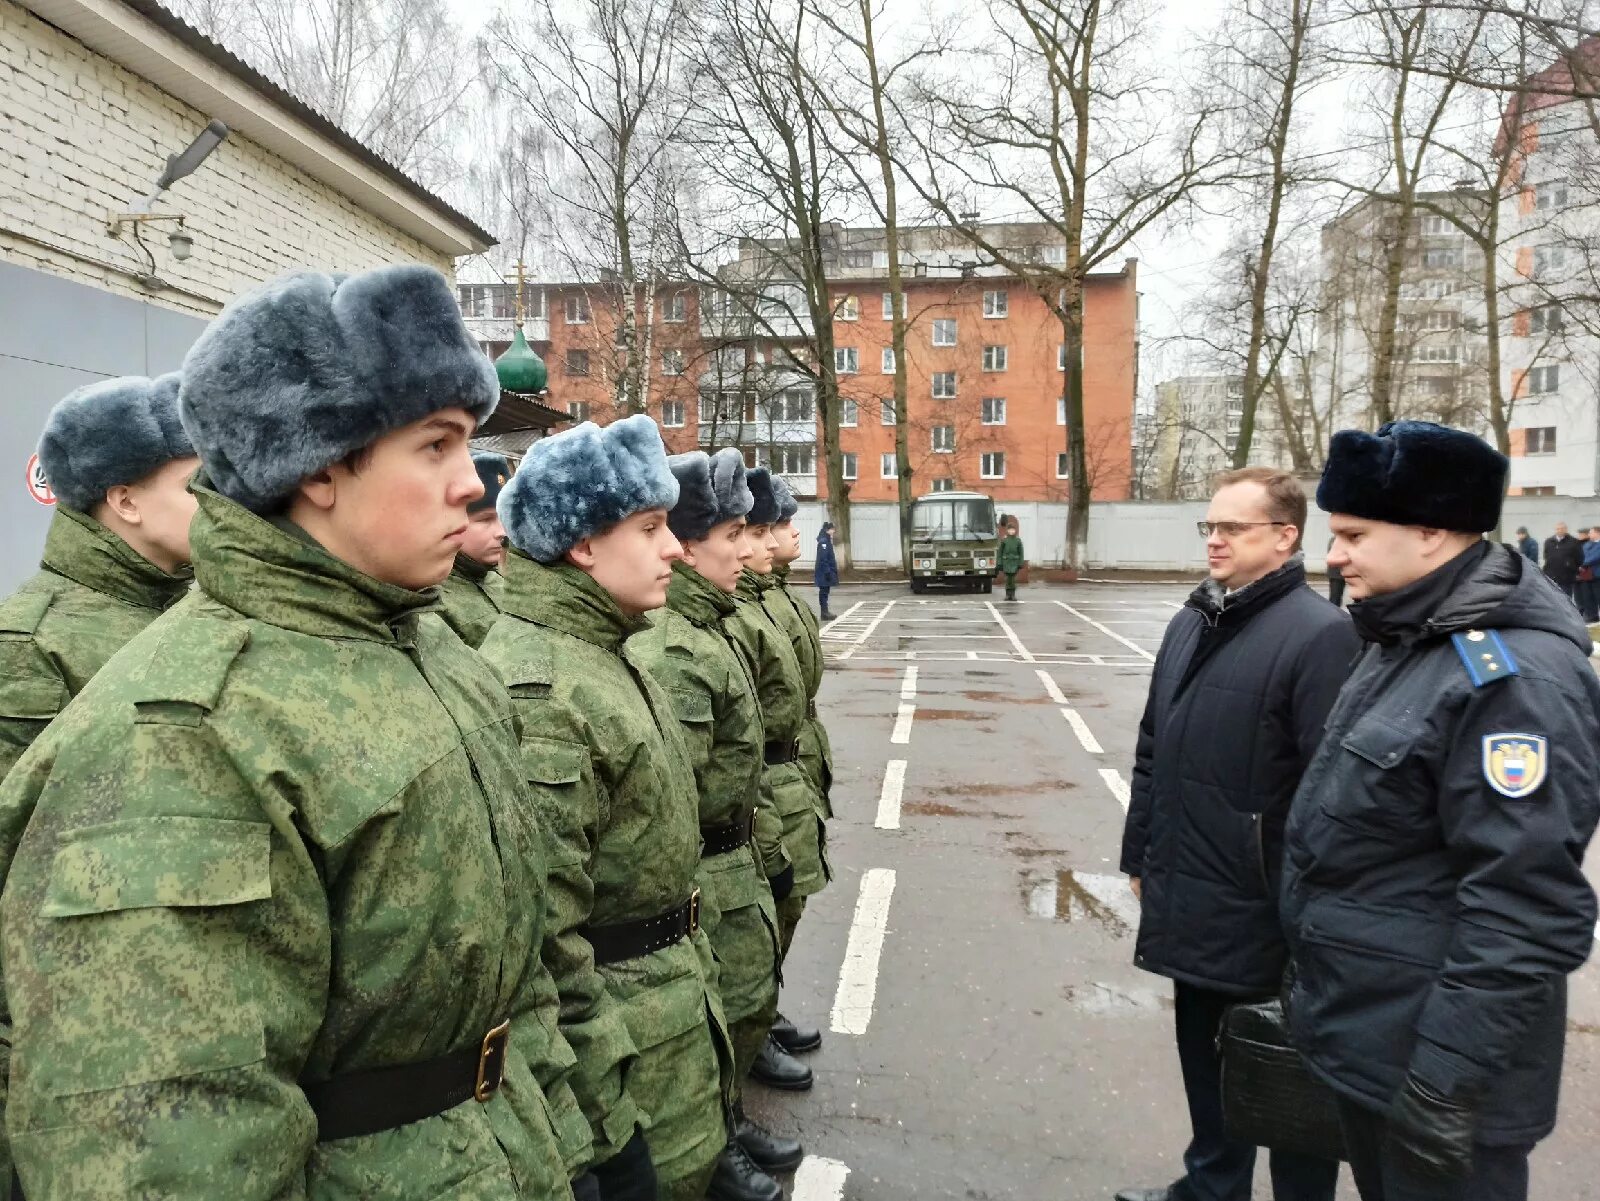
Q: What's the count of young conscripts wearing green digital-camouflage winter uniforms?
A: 7